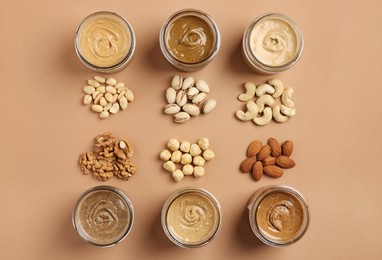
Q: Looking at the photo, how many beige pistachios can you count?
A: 11